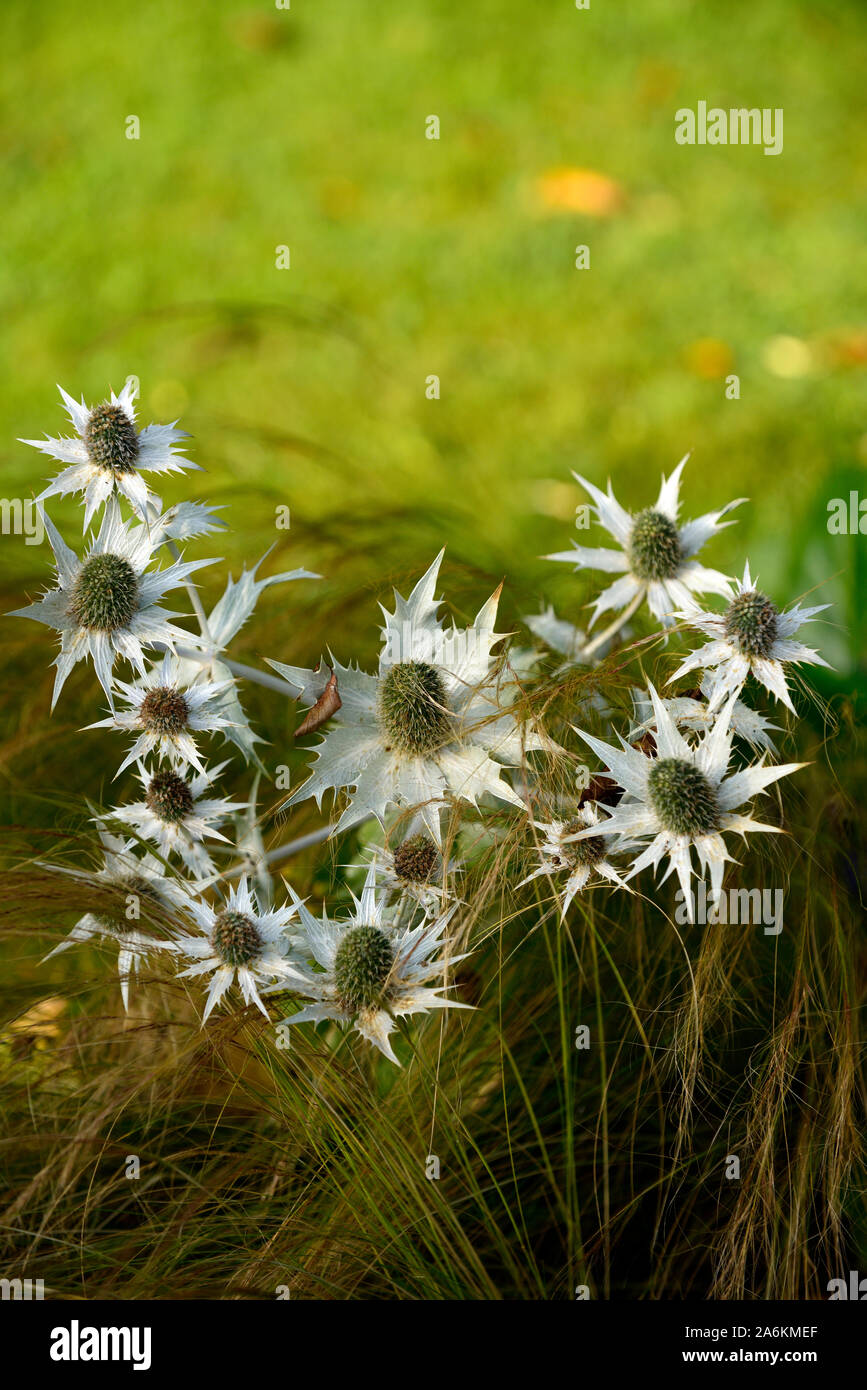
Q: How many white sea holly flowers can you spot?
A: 13